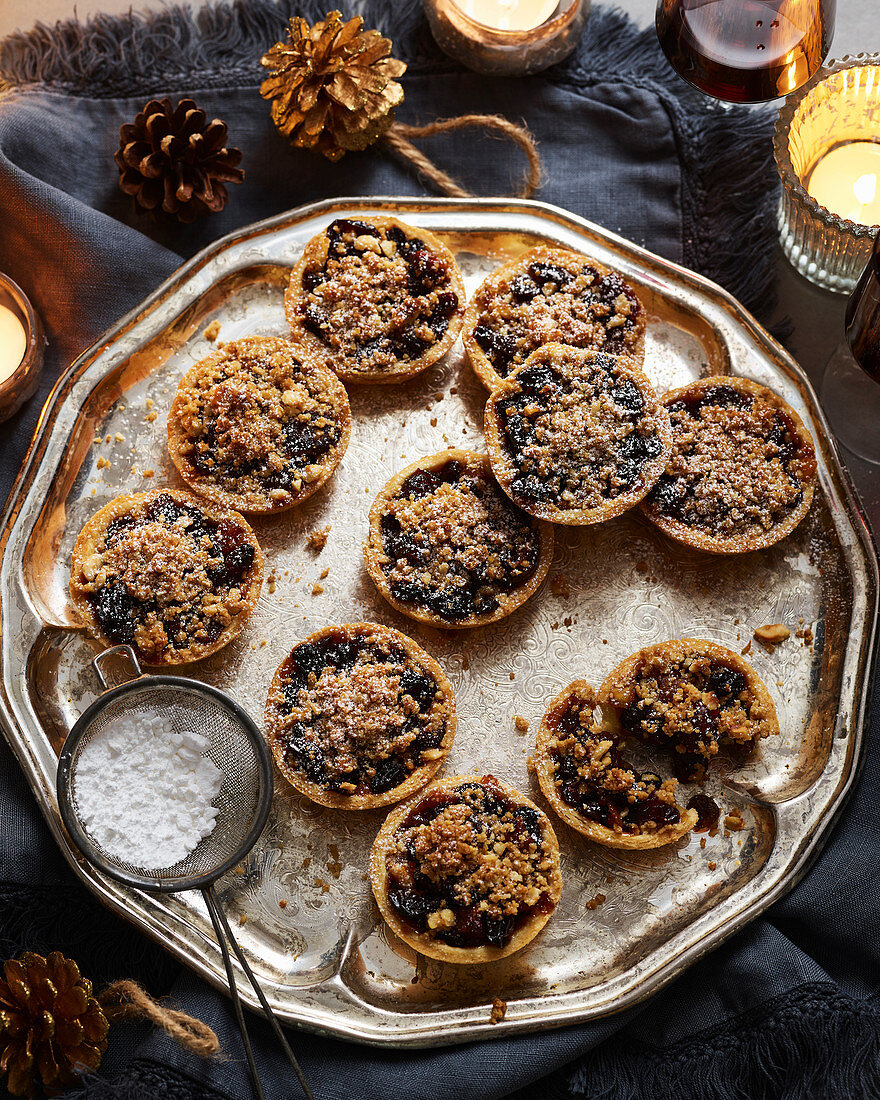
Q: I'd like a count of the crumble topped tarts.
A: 10